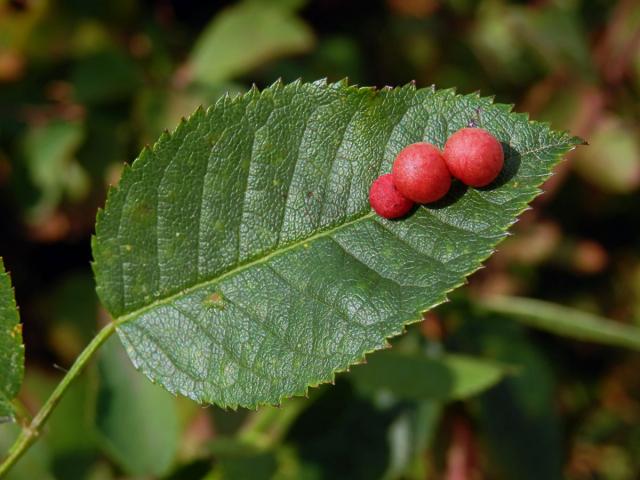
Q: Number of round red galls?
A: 3